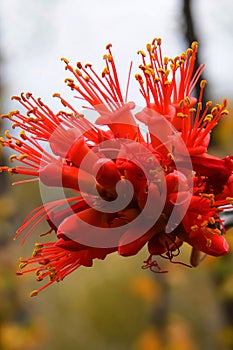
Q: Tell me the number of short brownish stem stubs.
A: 1